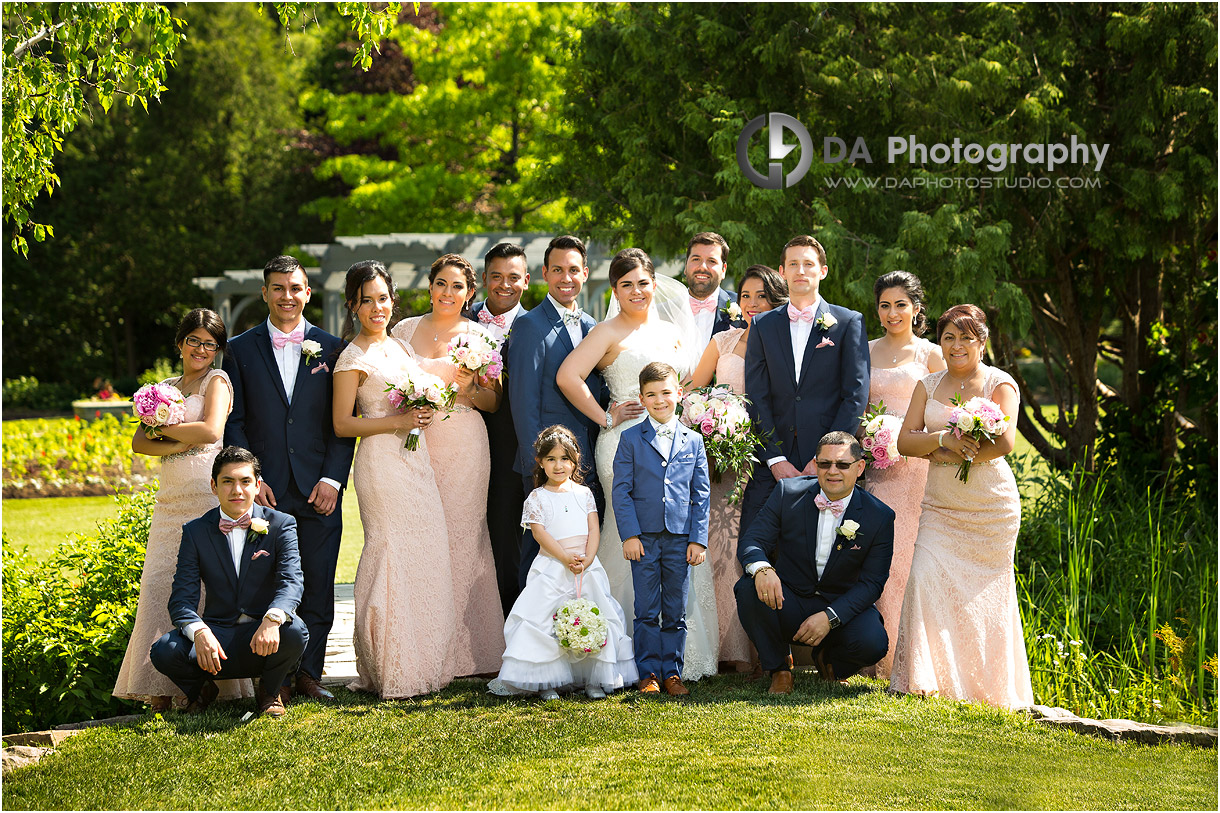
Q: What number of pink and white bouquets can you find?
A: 6